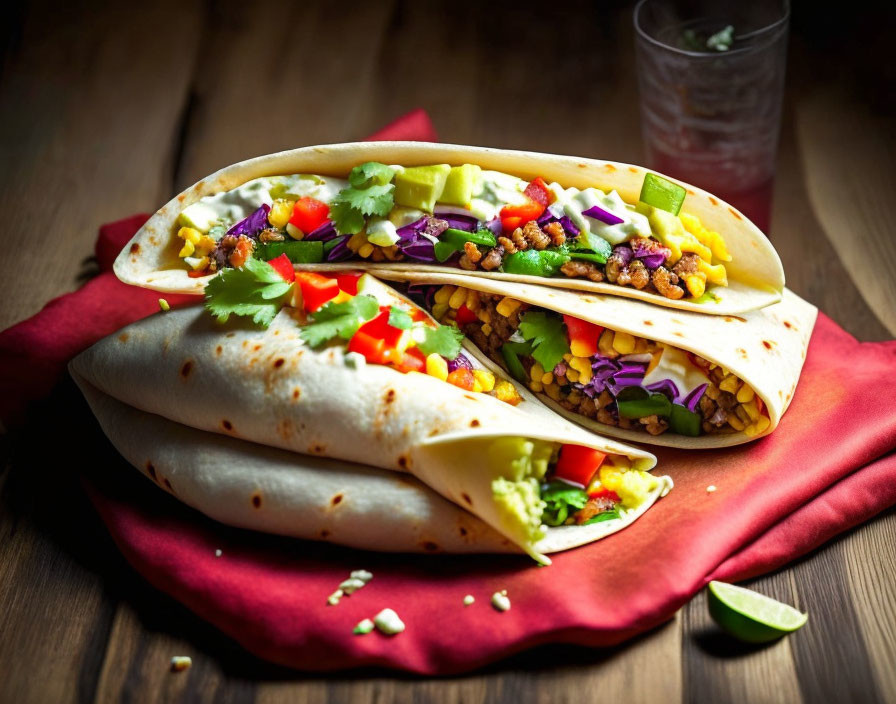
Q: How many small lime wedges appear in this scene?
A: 1